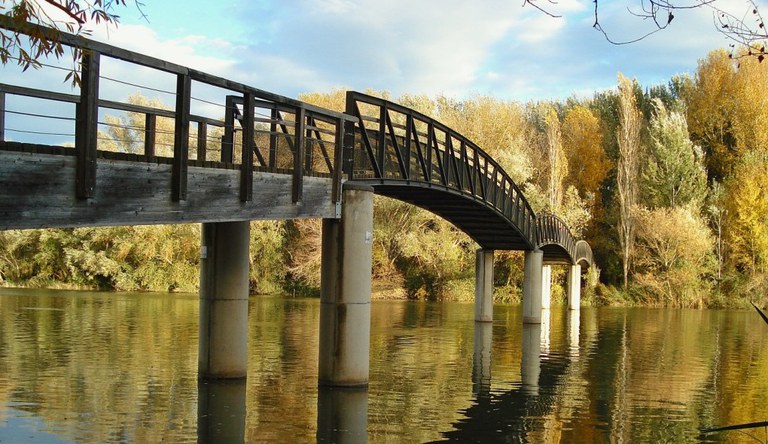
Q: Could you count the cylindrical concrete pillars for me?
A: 6